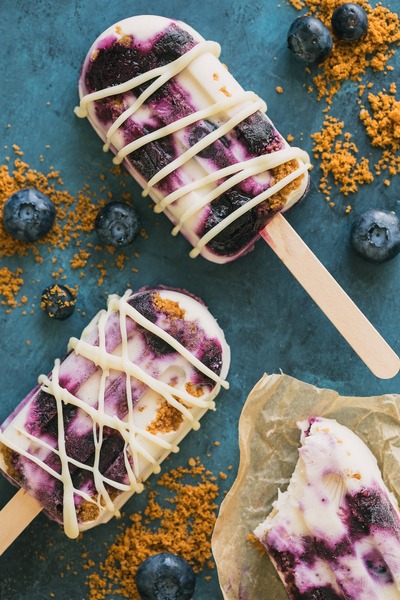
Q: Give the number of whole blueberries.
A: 7